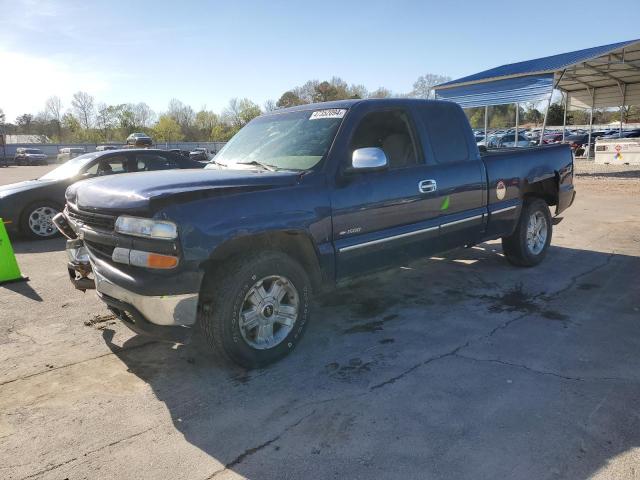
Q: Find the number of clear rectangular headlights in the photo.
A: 1